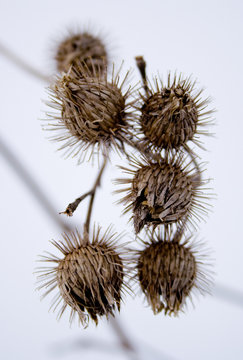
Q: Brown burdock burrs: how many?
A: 6